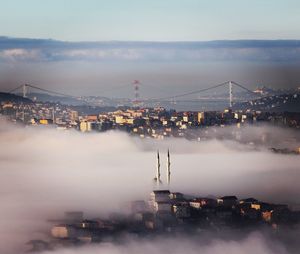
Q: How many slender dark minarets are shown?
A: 2